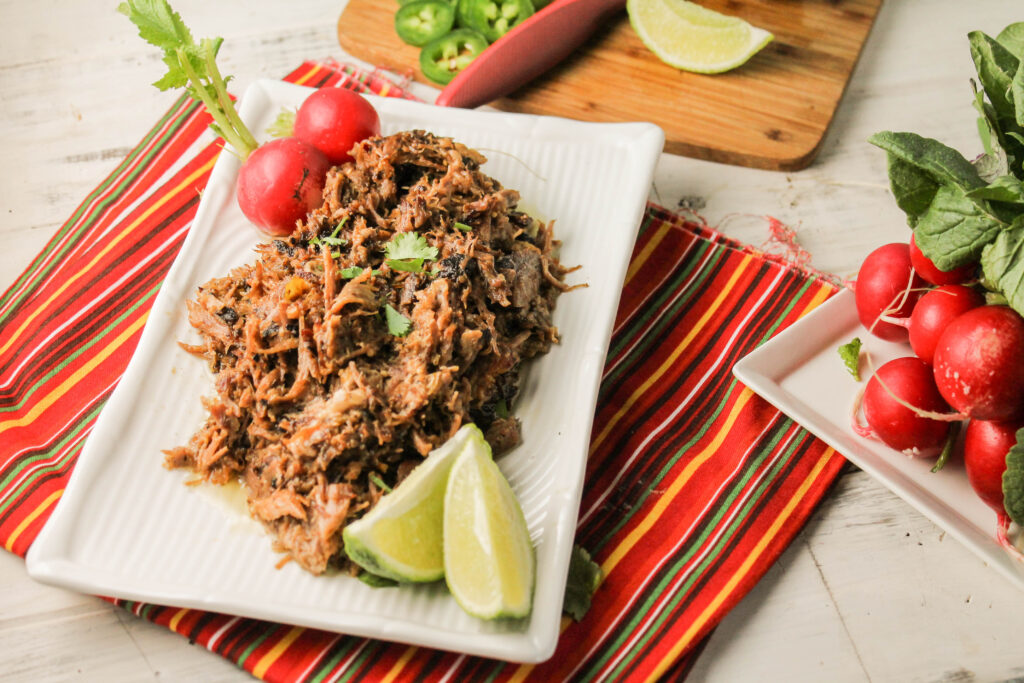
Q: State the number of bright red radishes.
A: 8